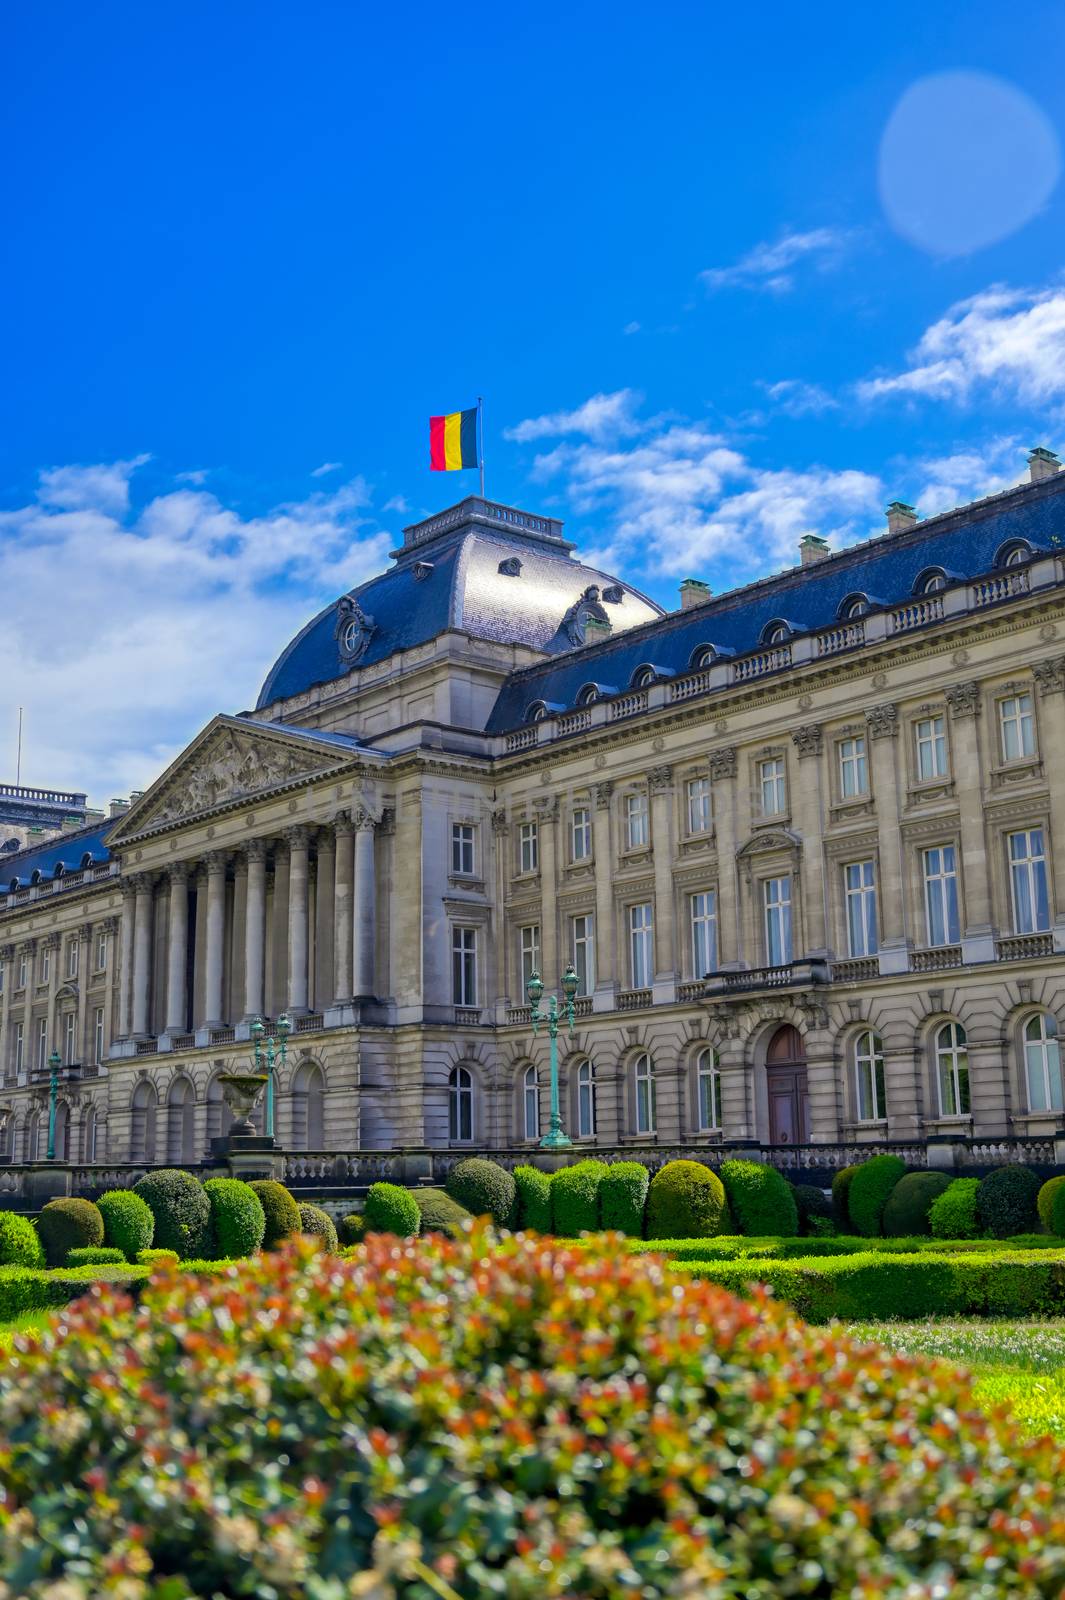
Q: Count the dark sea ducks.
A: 0